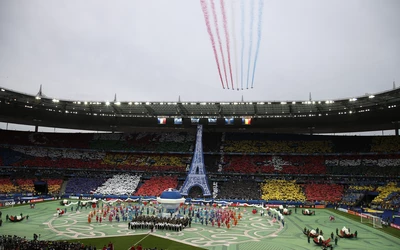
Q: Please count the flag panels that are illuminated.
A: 6